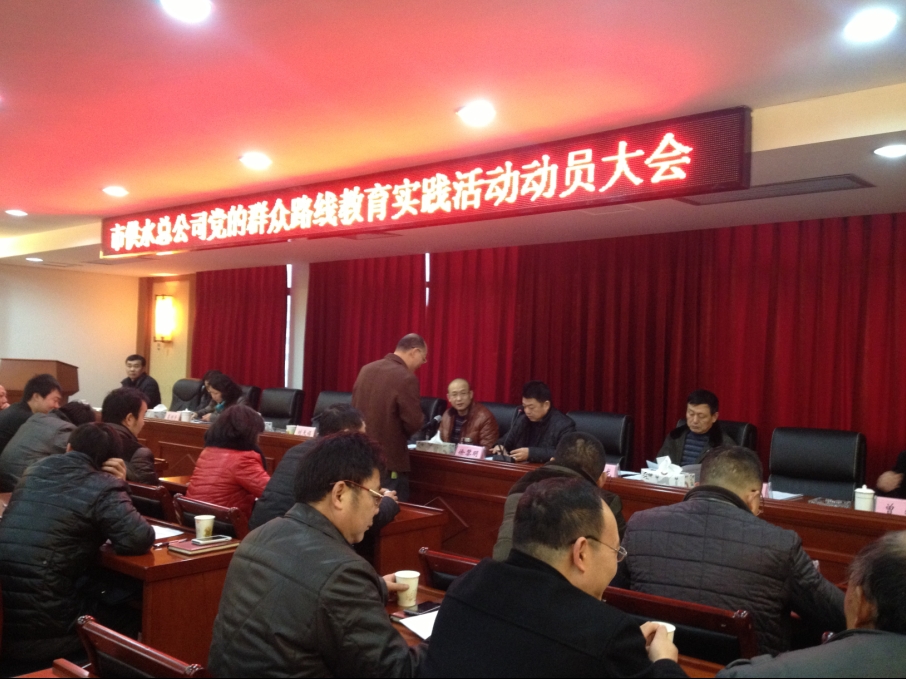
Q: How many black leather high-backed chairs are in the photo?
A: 9